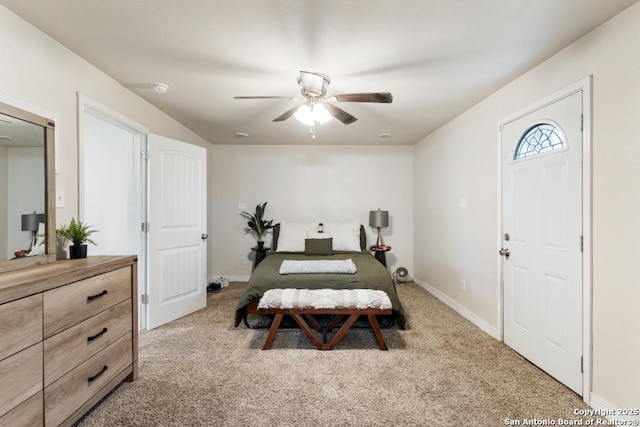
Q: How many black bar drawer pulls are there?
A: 3